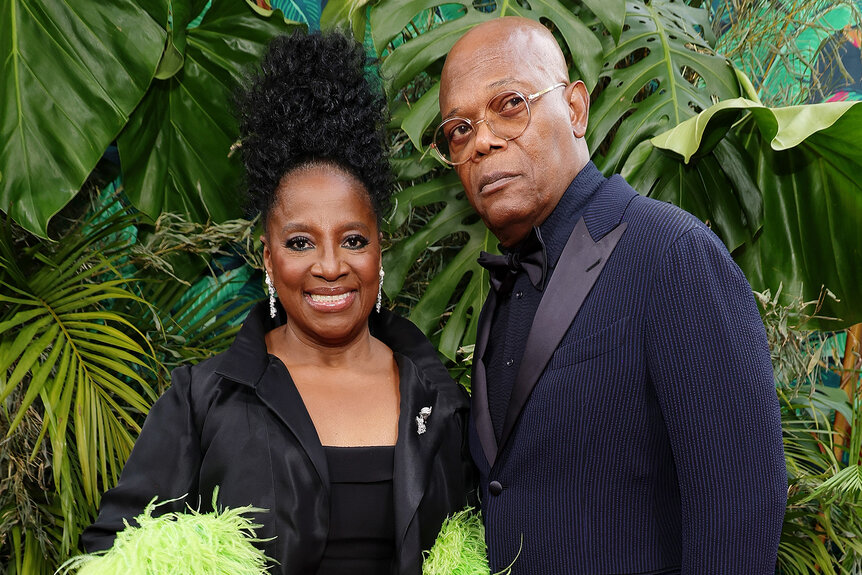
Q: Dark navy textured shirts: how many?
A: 1